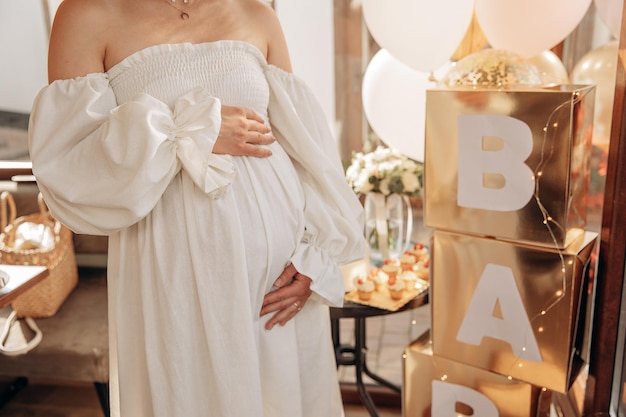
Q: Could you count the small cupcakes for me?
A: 8